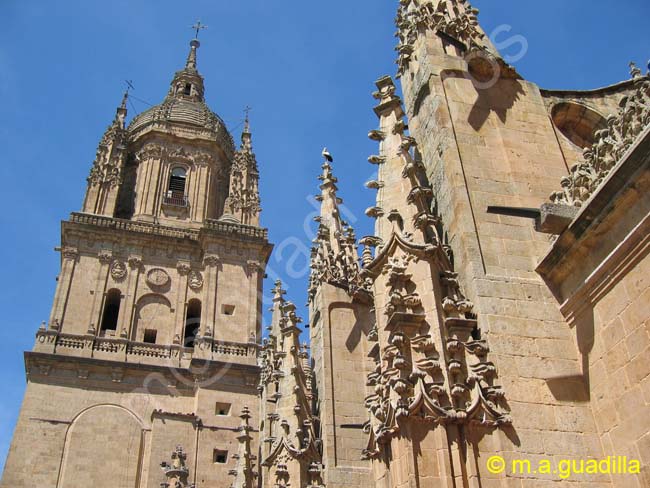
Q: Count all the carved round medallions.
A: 3